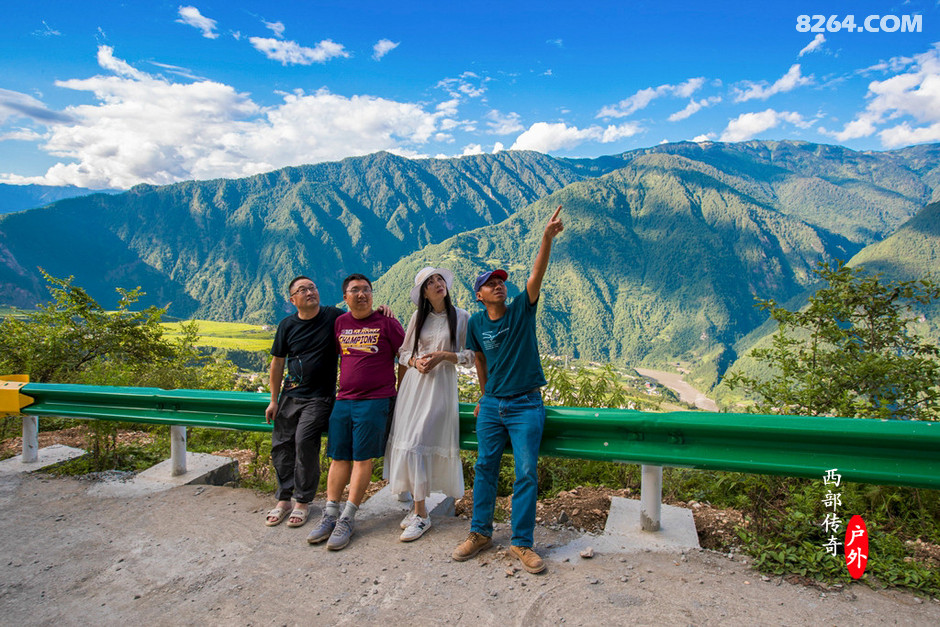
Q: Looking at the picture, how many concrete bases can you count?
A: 4